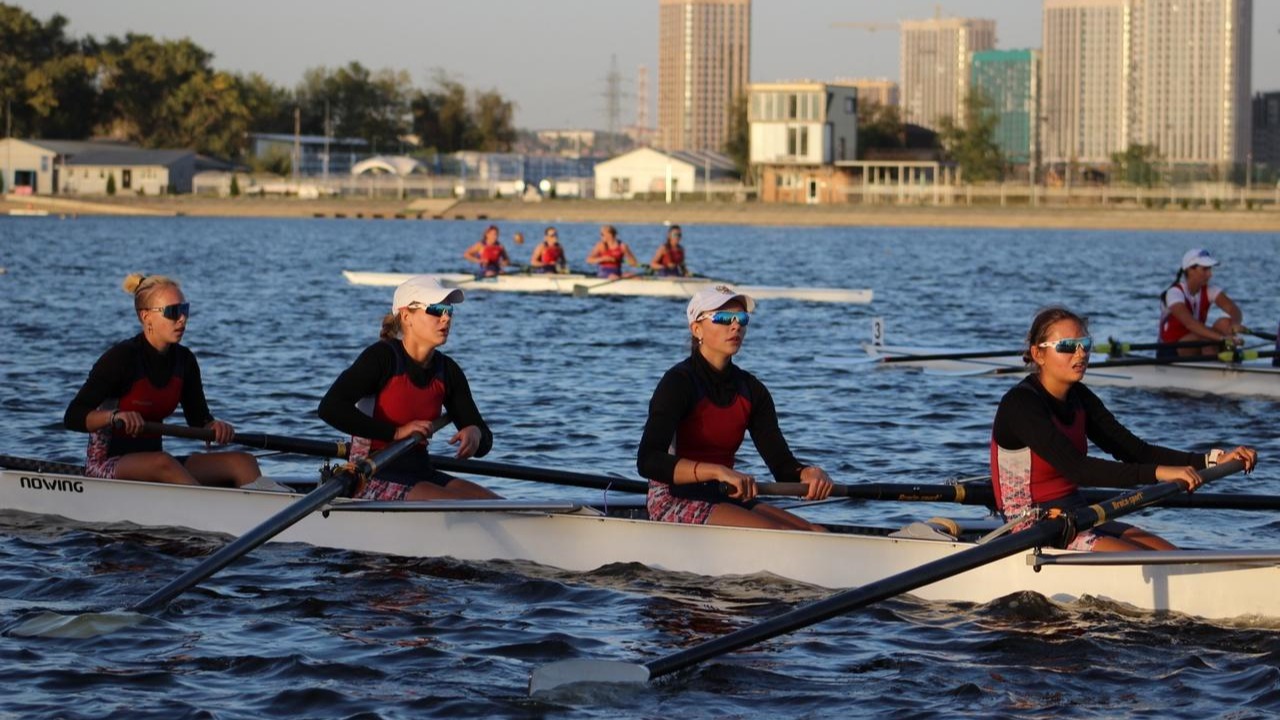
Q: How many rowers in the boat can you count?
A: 4